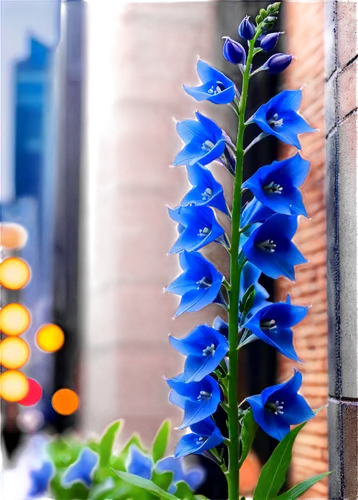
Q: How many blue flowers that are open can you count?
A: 13